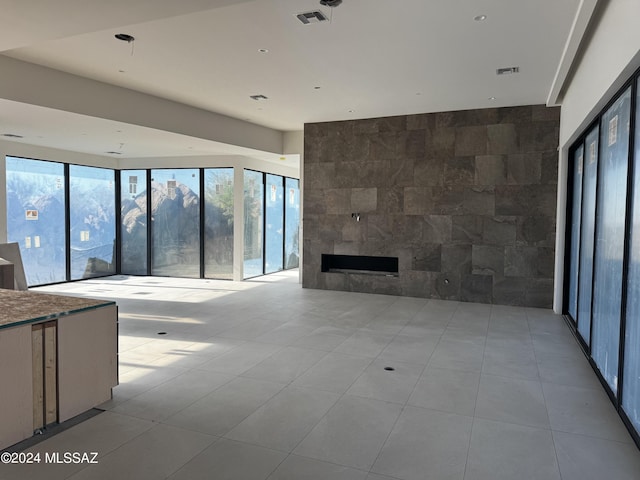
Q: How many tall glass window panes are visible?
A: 12